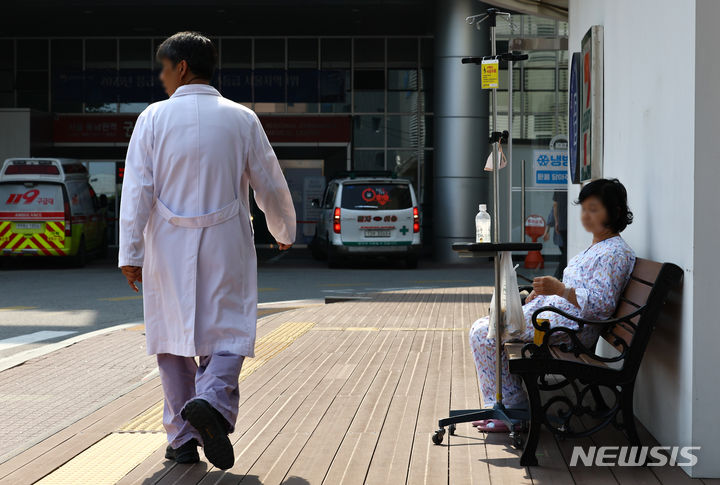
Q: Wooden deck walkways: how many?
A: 1